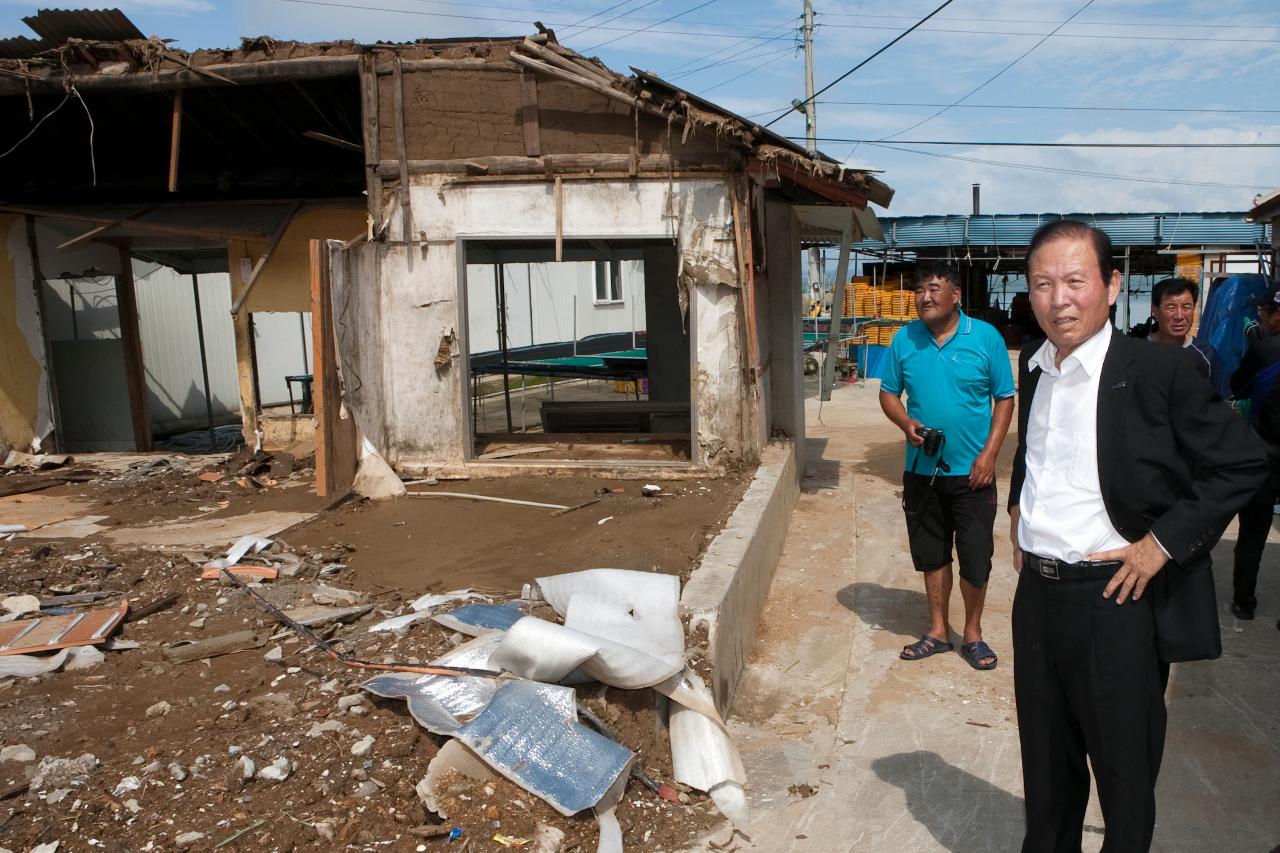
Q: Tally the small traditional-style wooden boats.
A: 0